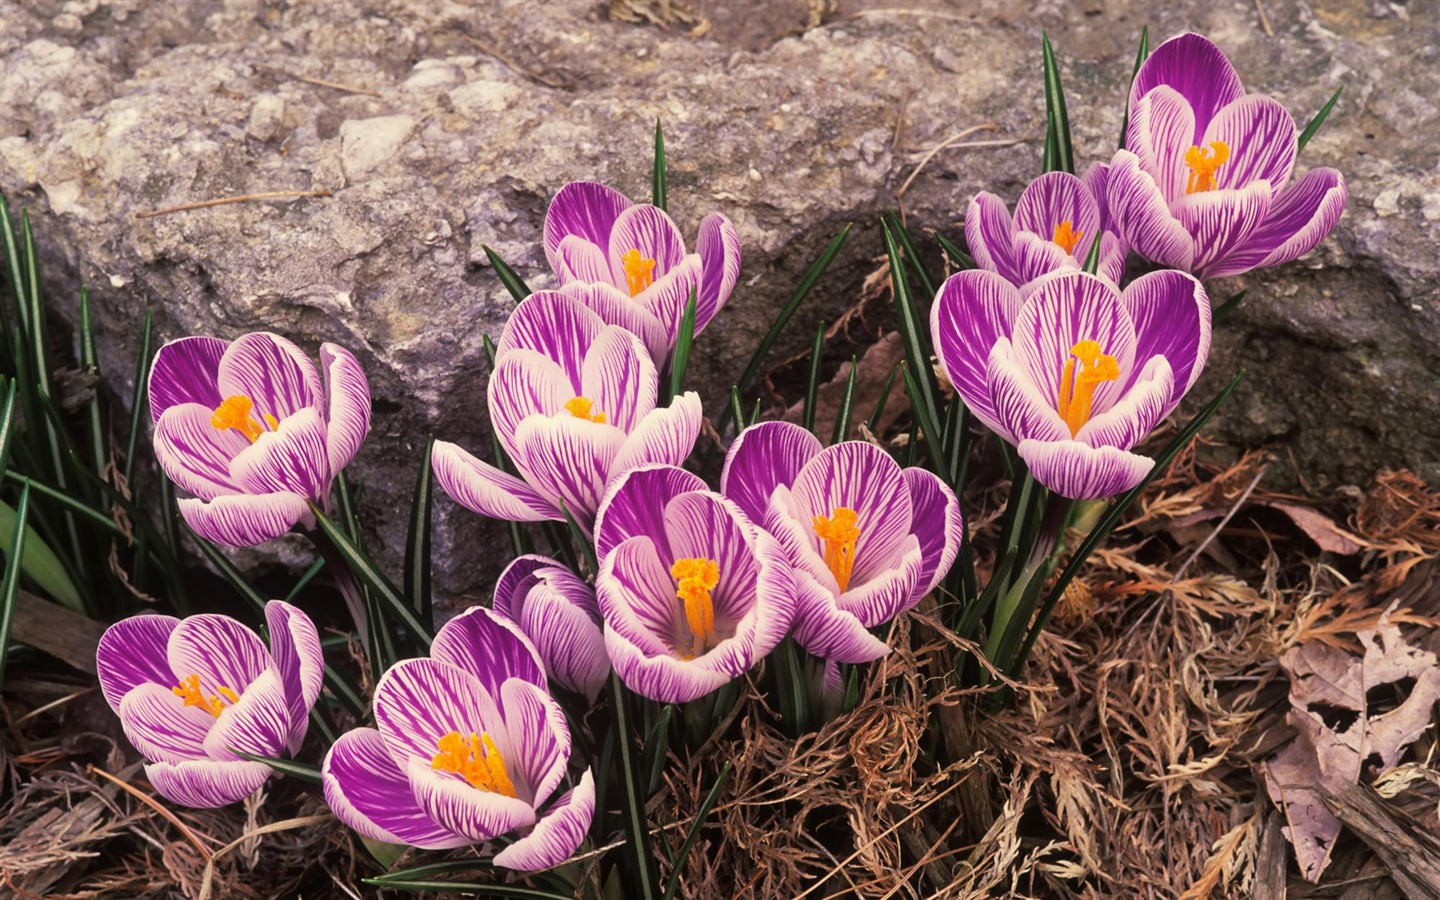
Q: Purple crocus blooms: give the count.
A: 11